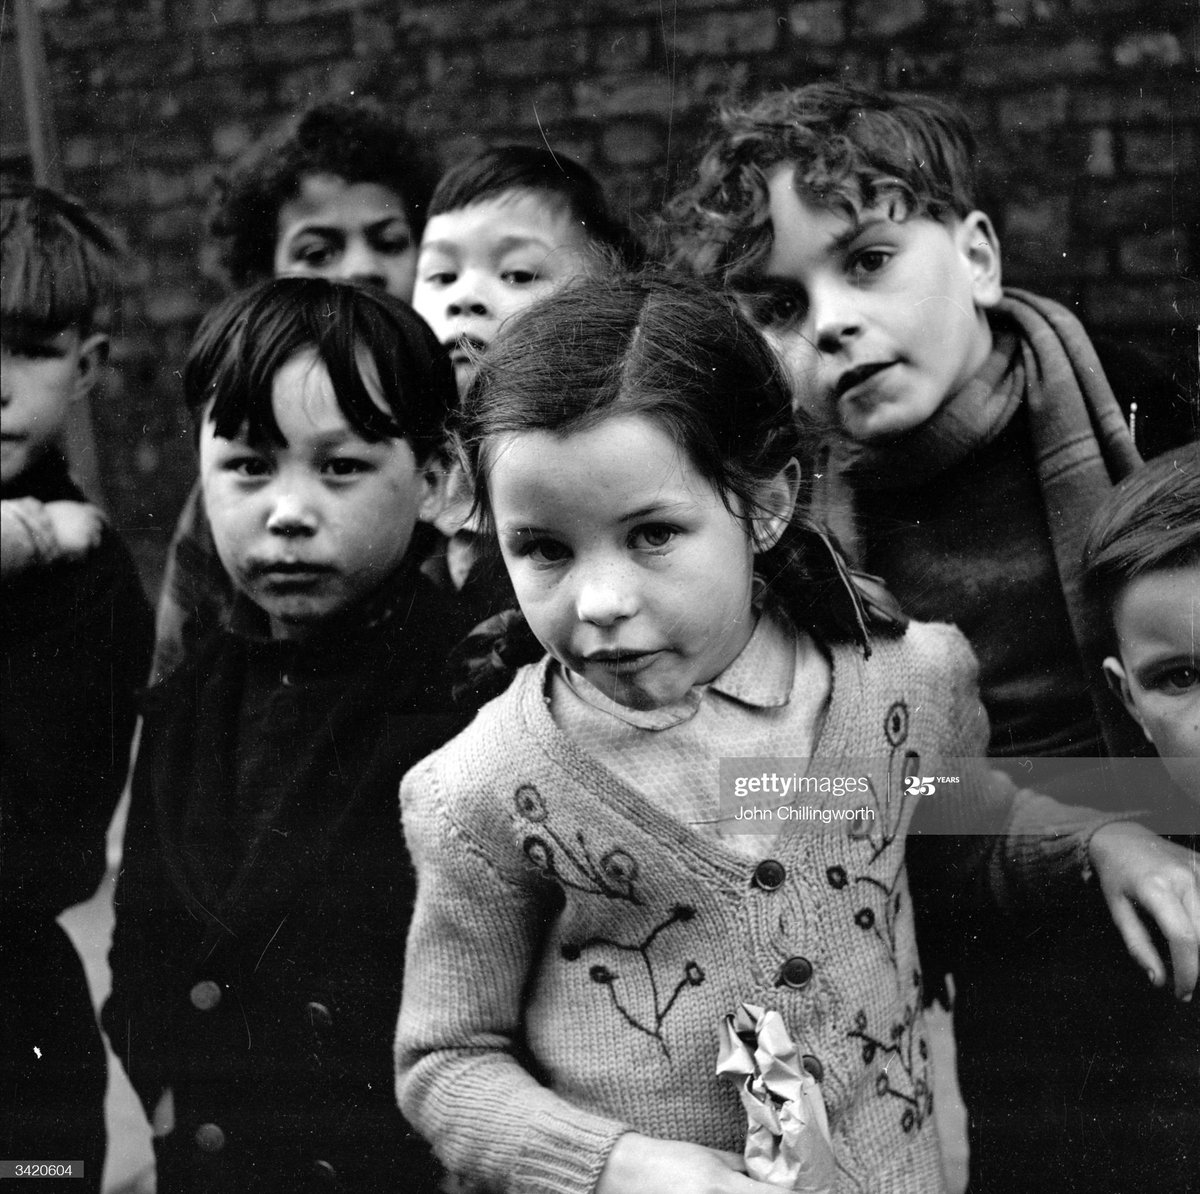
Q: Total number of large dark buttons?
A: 3